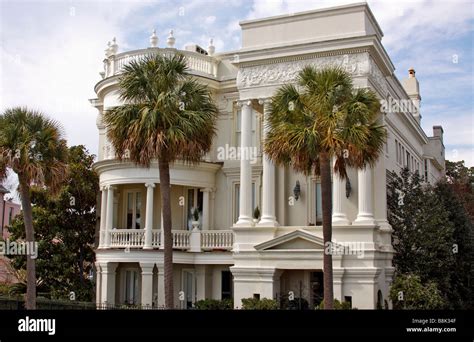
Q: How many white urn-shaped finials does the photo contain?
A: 5